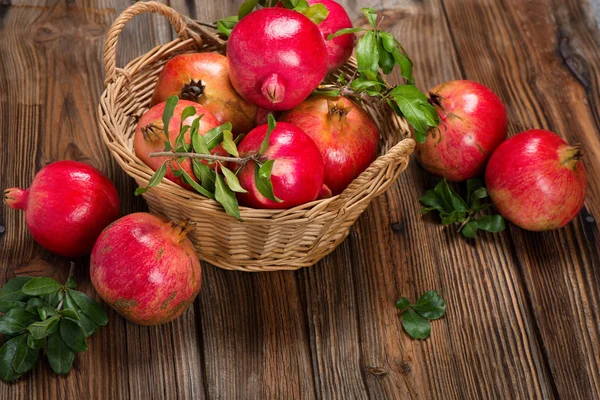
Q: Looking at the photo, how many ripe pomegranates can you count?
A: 10